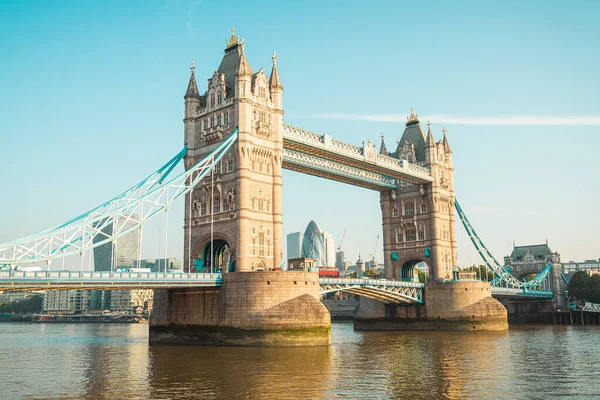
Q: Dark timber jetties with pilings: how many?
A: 1